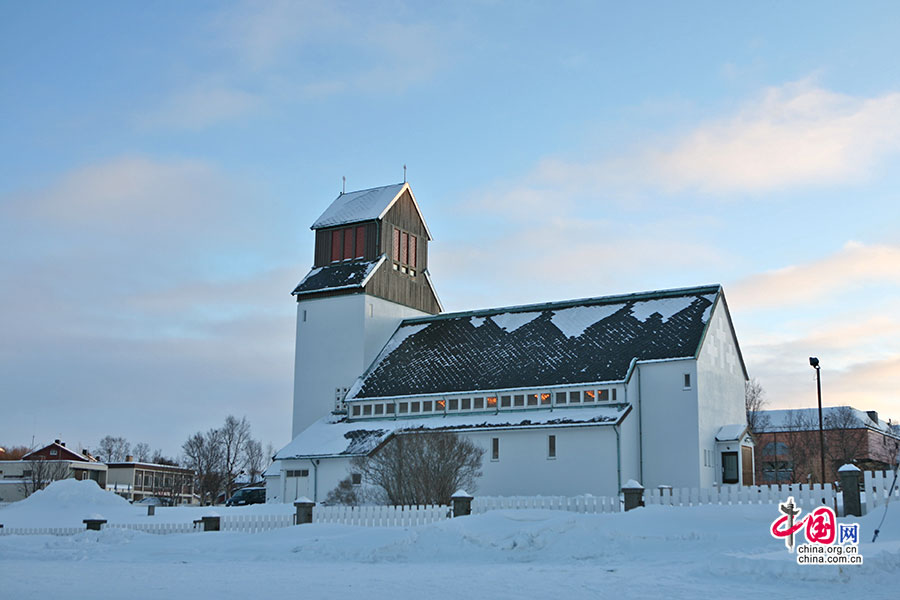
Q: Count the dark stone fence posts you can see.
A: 6